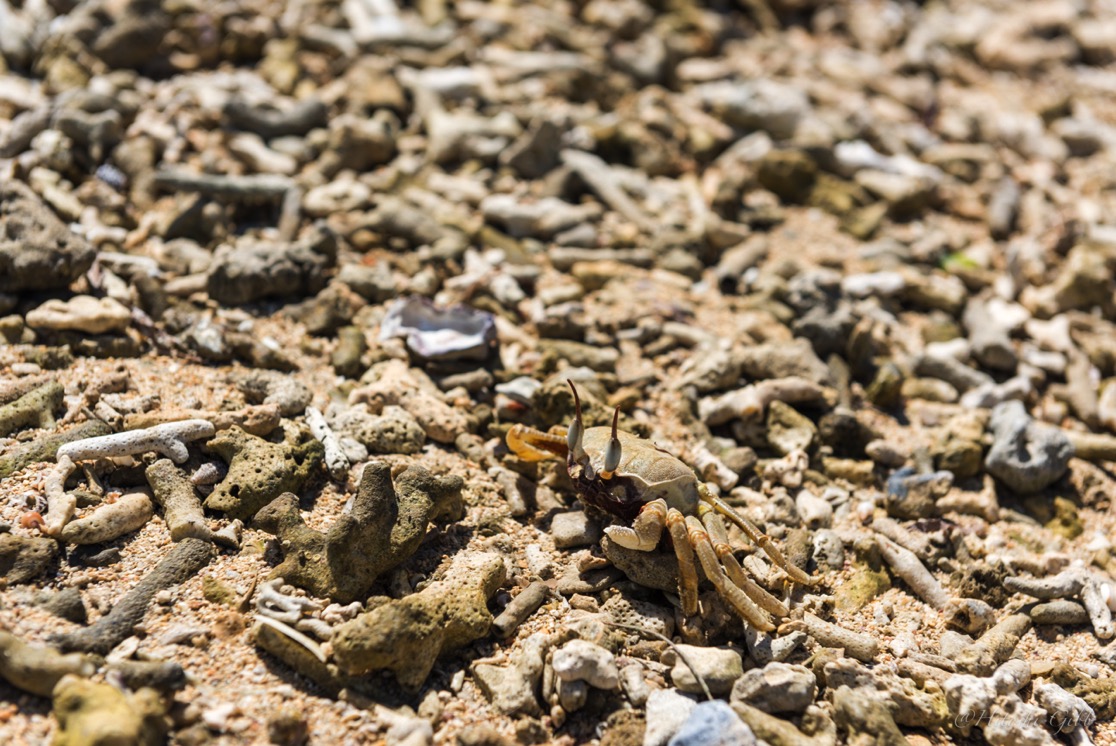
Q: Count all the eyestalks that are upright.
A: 2